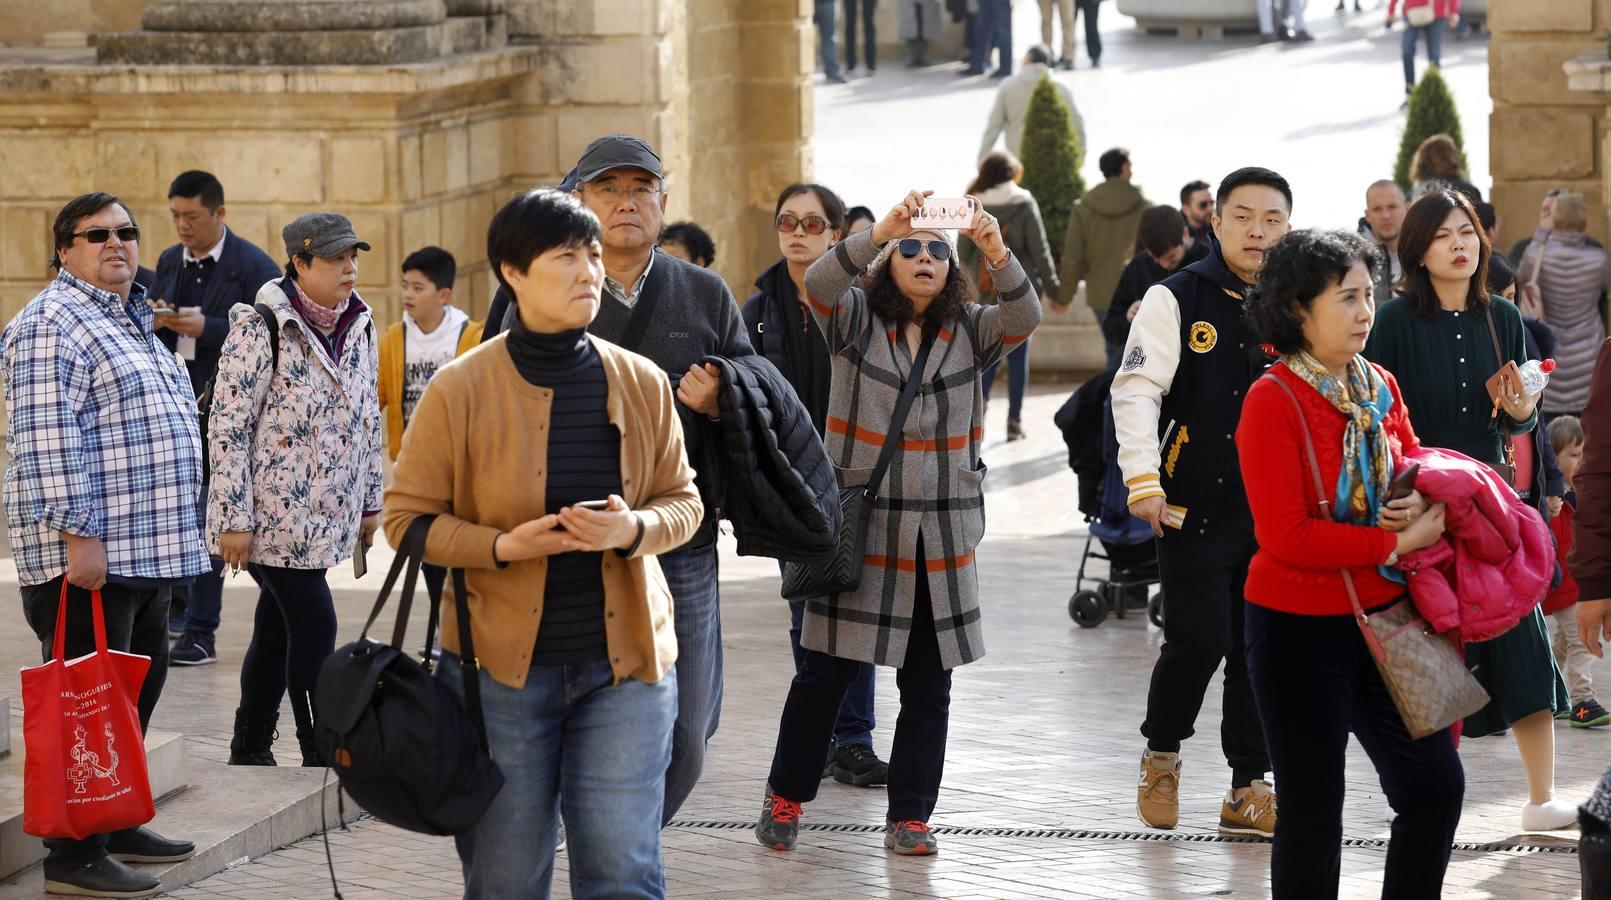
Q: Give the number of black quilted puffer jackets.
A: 1